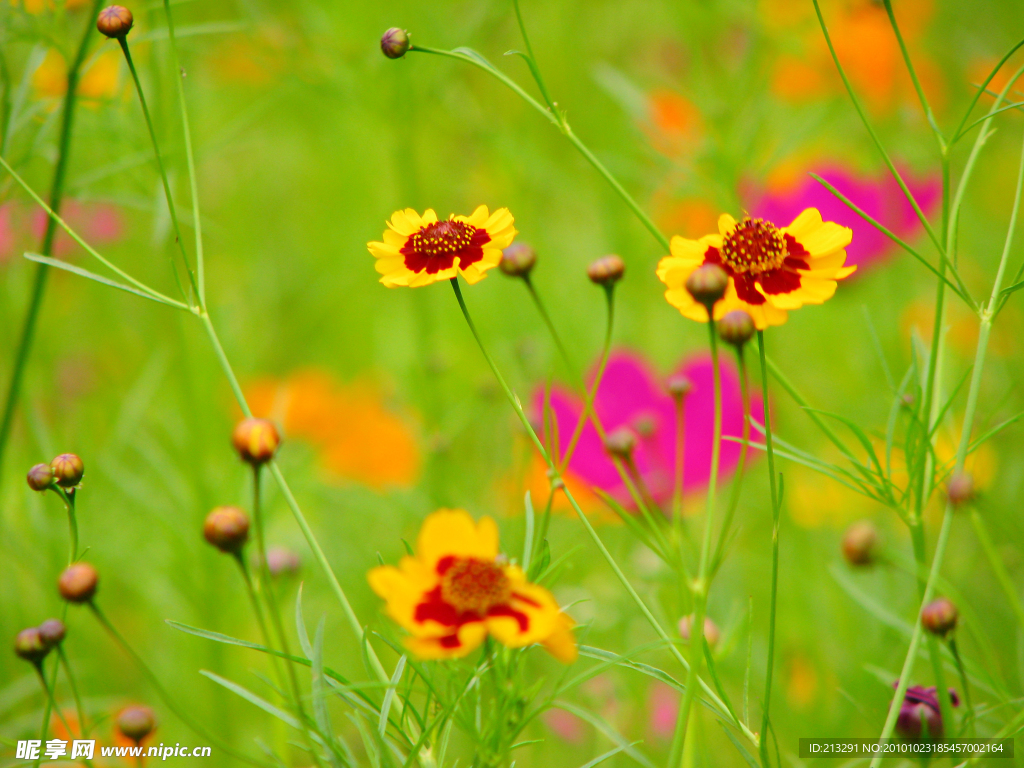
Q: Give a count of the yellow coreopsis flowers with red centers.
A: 3